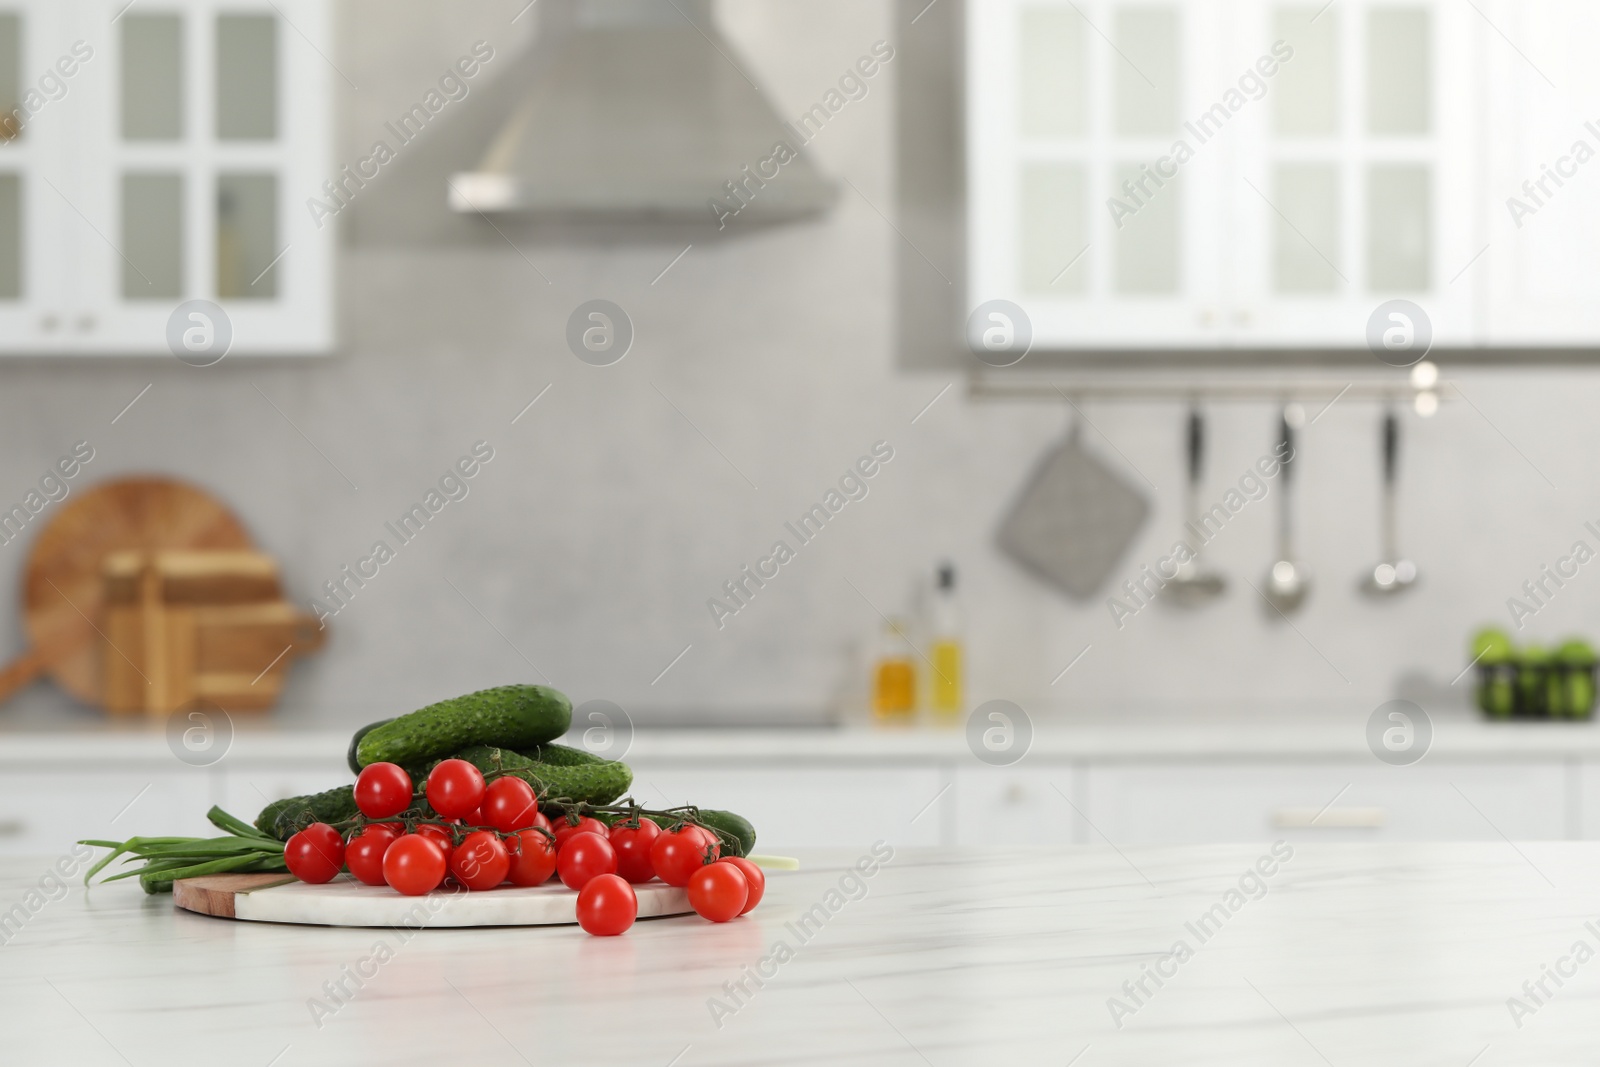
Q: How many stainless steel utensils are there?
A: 3